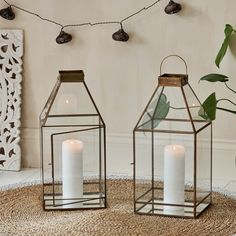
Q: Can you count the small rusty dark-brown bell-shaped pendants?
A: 4